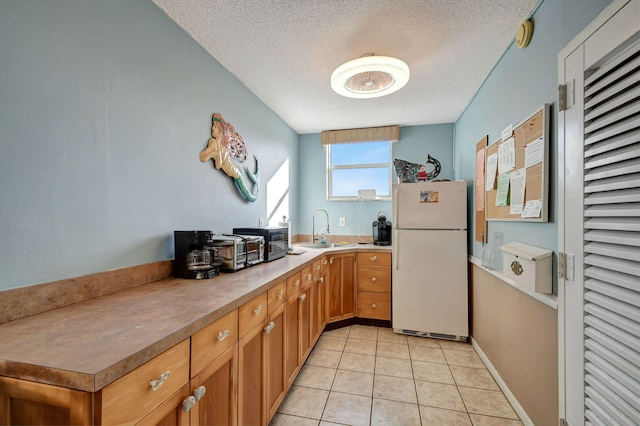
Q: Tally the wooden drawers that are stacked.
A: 3